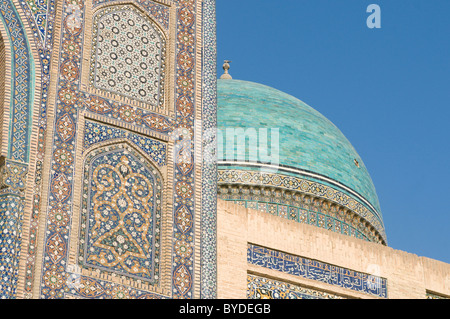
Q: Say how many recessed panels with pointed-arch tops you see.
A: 2